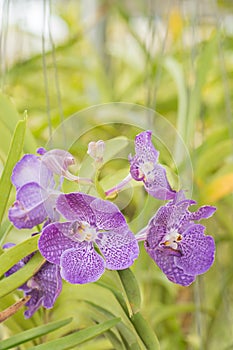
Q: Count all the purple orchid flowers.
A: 5